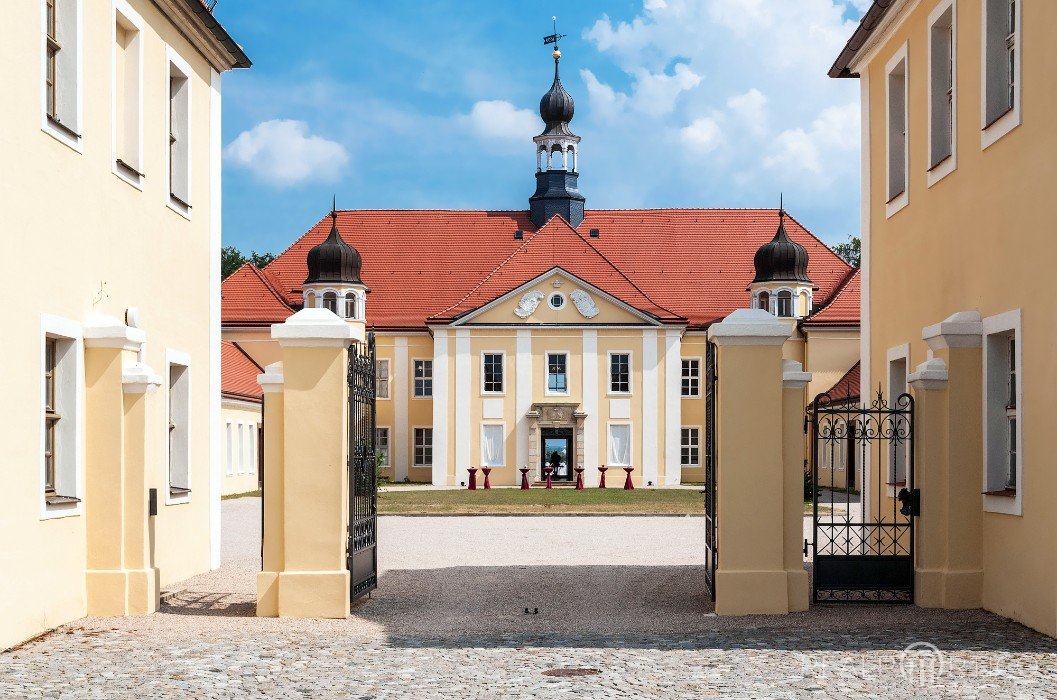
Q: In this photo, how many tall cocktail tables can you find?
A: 7